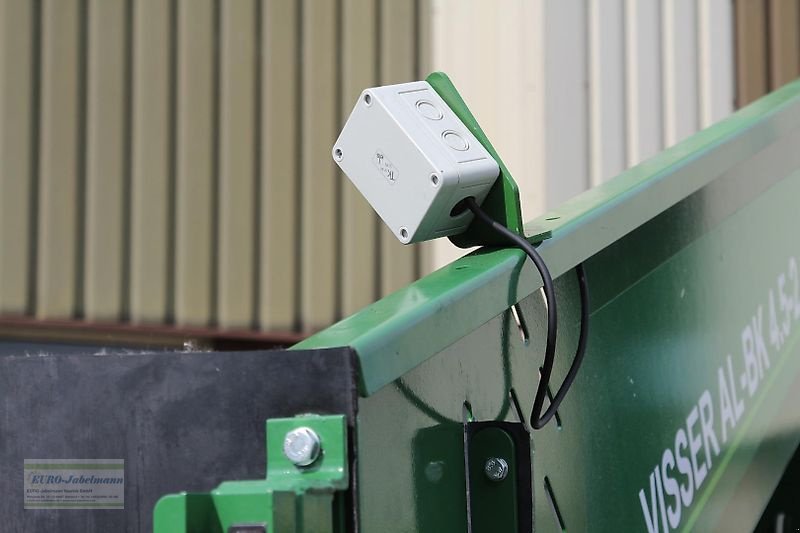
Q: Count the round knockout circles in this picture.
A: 2